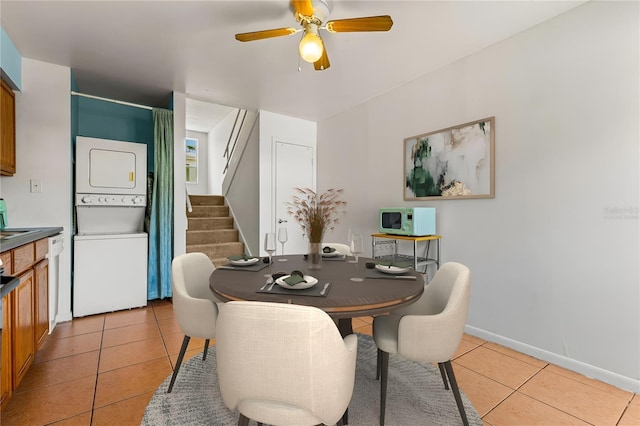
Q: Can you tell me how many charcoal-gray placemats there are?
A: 4